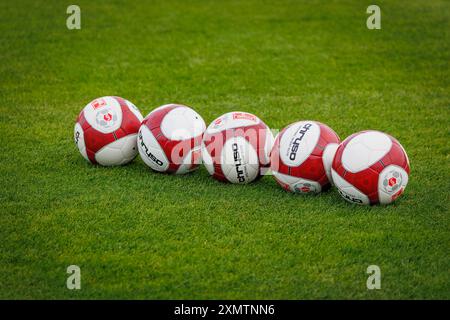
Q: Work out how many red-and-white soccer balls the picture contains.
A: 5